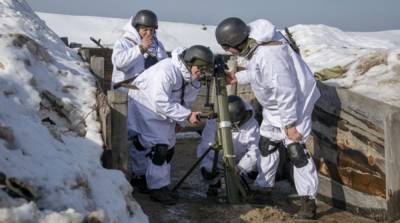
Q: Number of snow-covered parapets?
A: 2